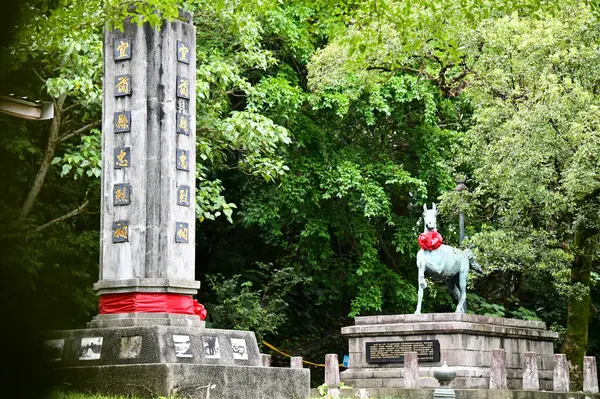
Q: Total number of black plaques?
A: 13